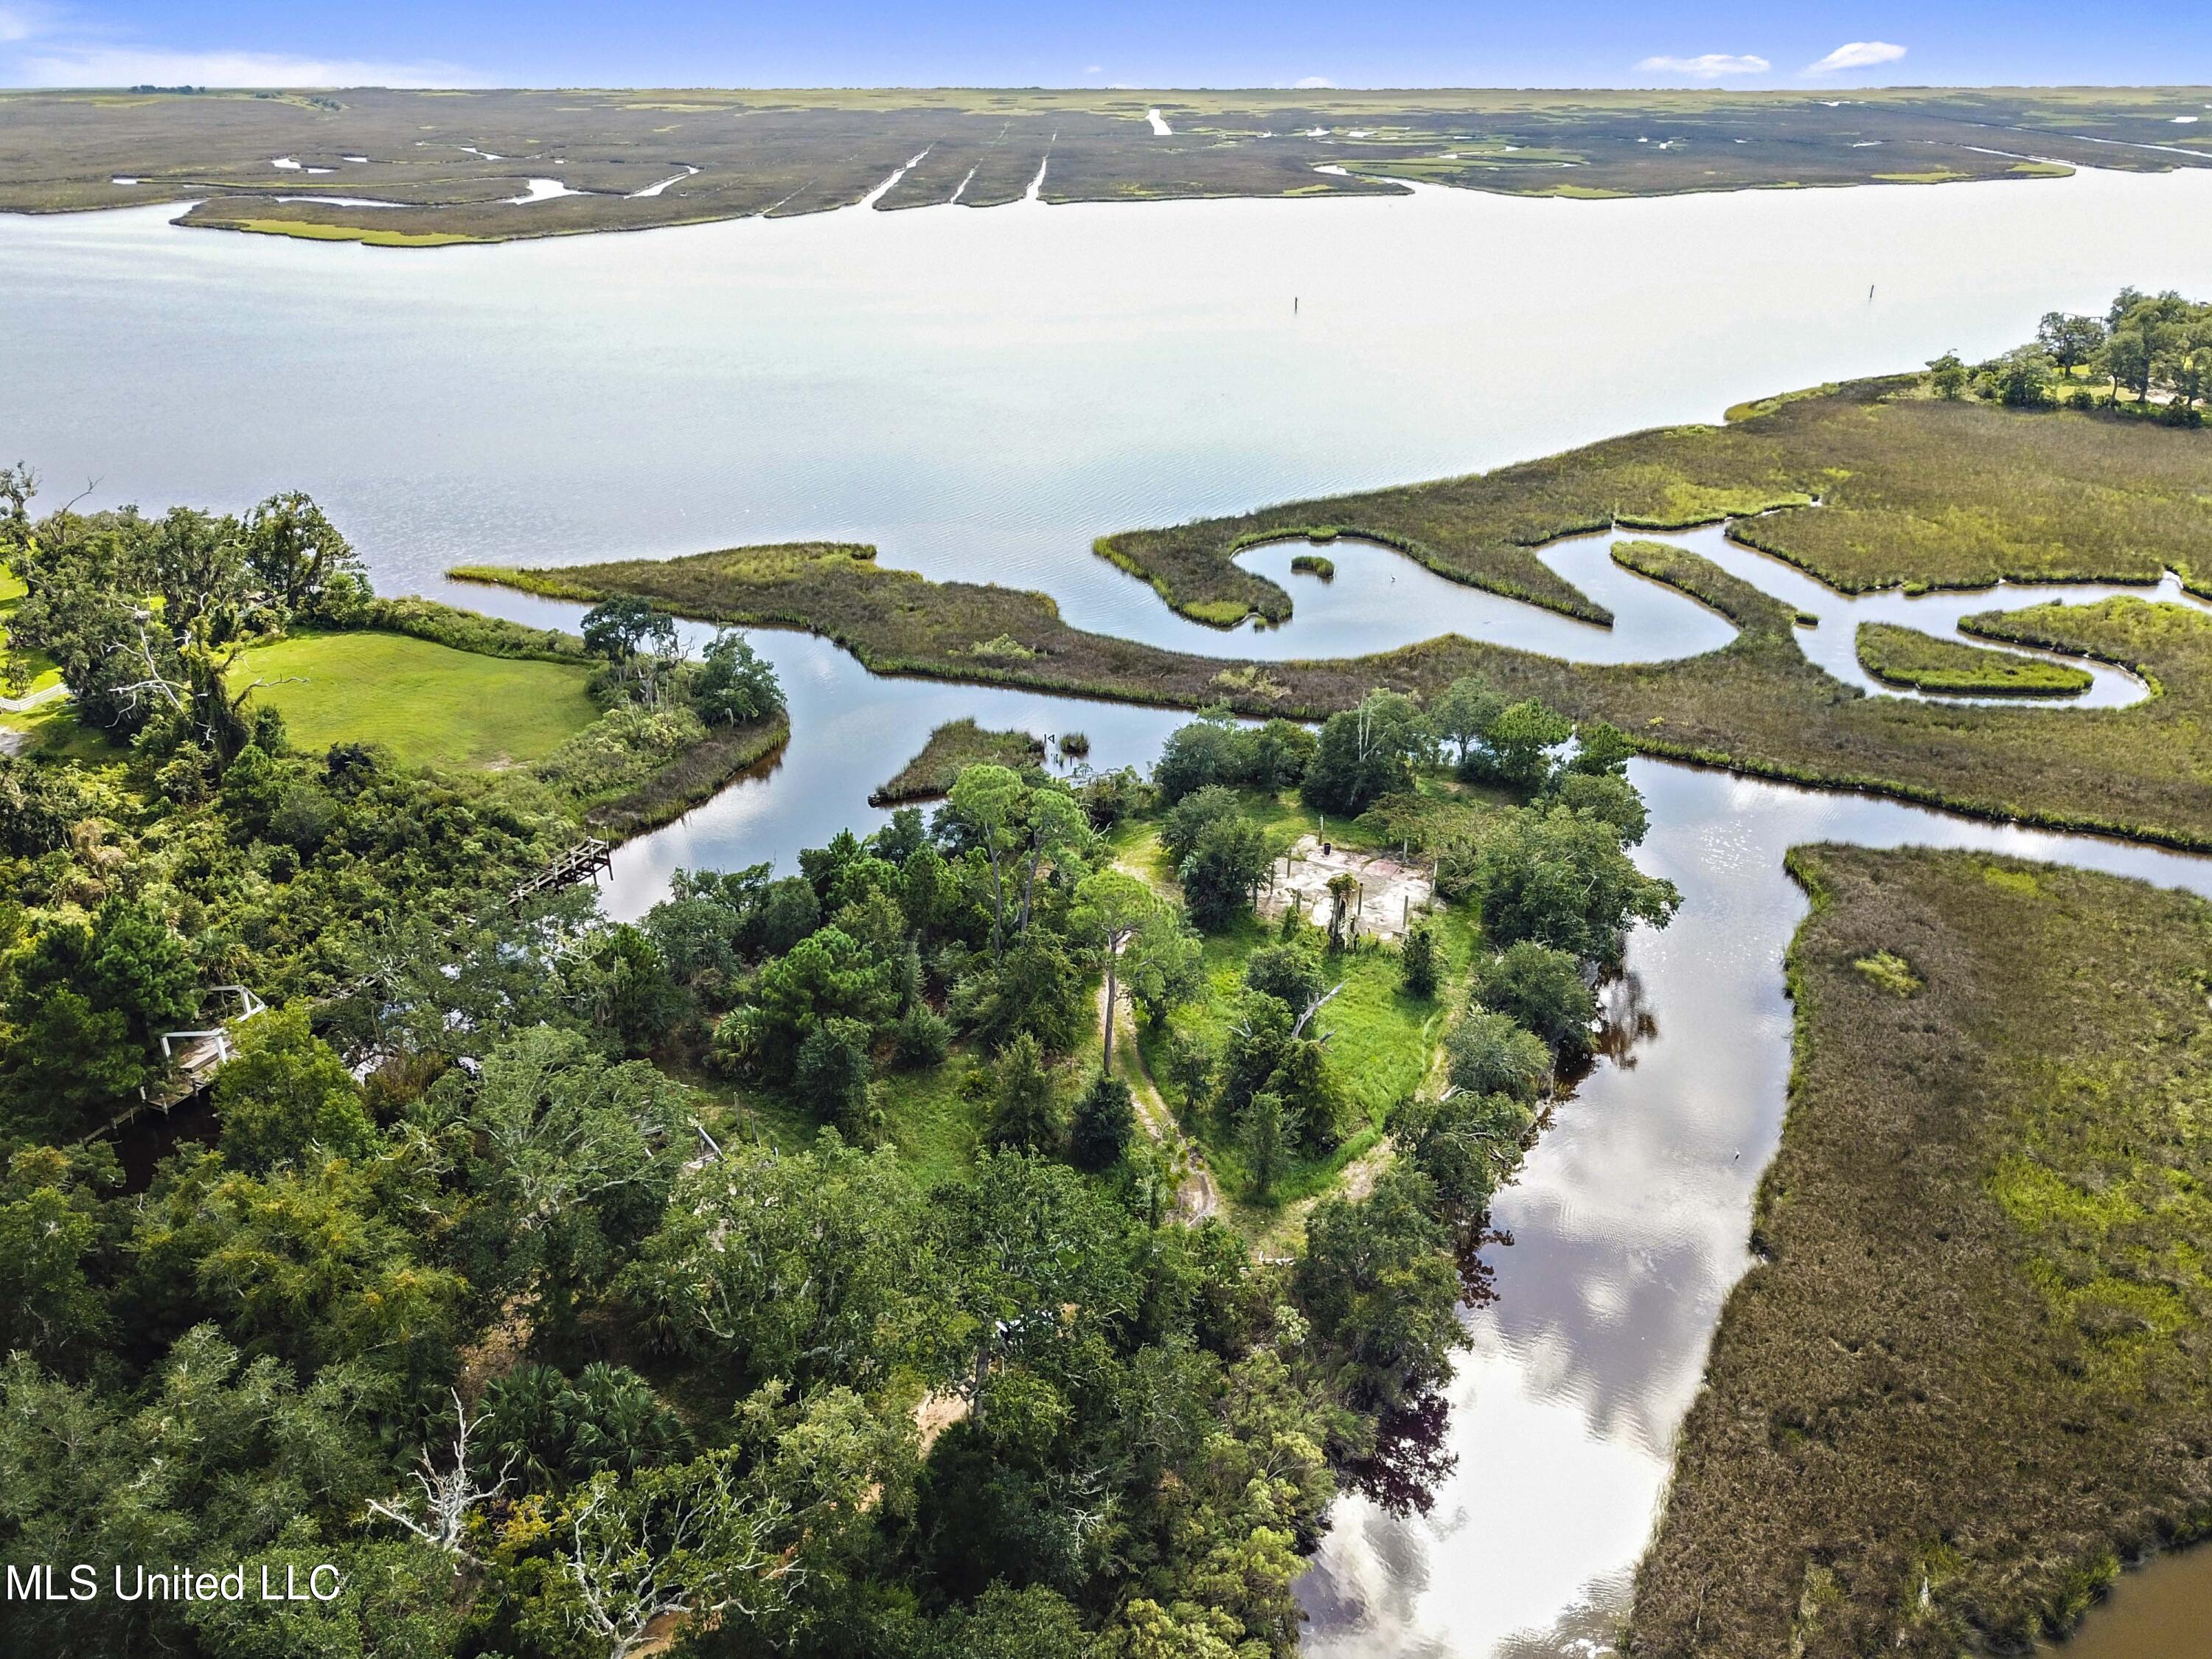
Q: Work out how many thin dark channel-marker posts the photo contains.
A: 2